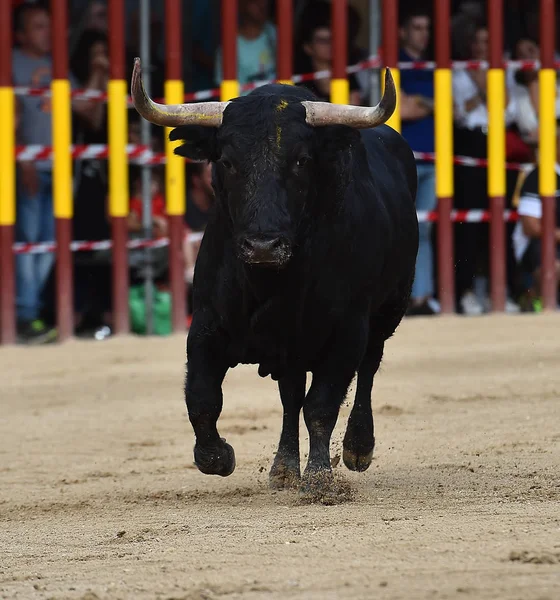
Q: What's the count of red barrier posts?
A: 11